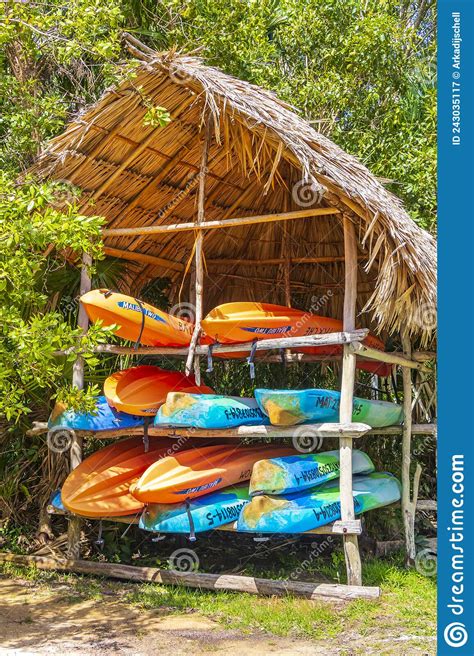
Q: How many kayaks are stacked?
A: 12